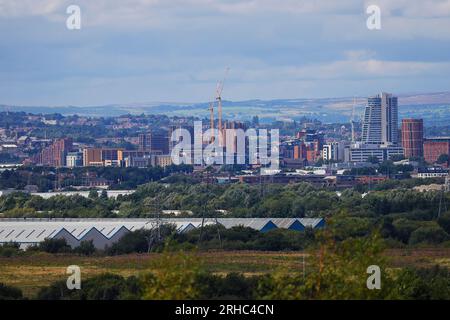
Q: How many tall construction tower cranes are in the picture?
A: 3